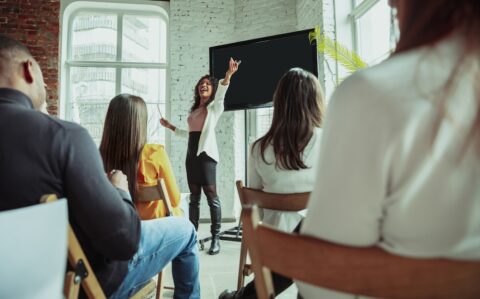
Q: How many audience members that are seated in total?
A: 4